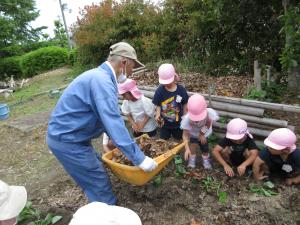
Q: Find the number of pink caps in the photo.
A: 5